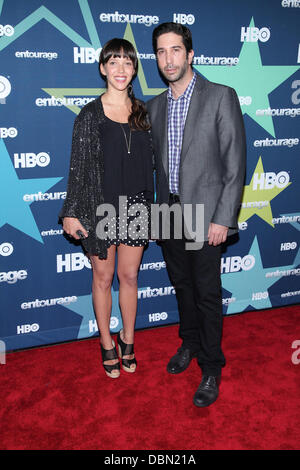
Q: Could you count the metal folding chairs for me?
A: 0